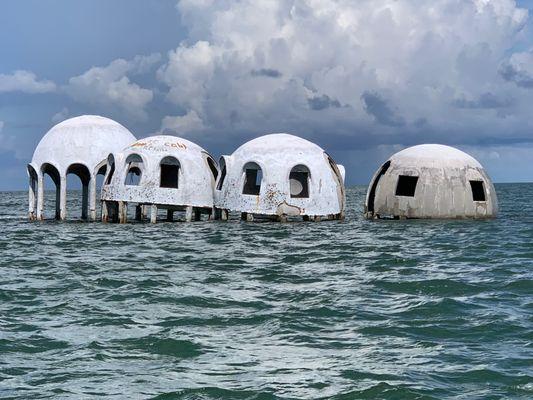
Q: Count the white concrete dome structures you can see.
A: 4